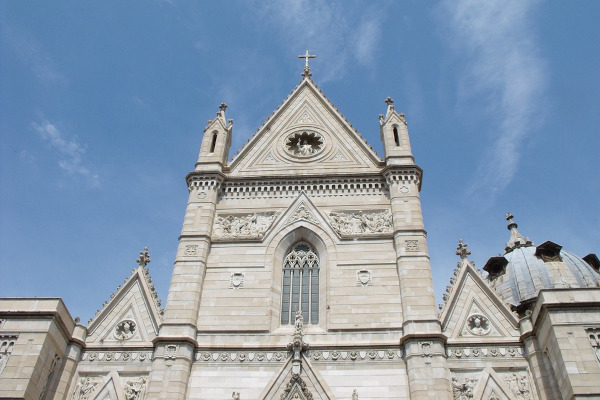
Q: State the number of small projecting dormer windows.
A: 3